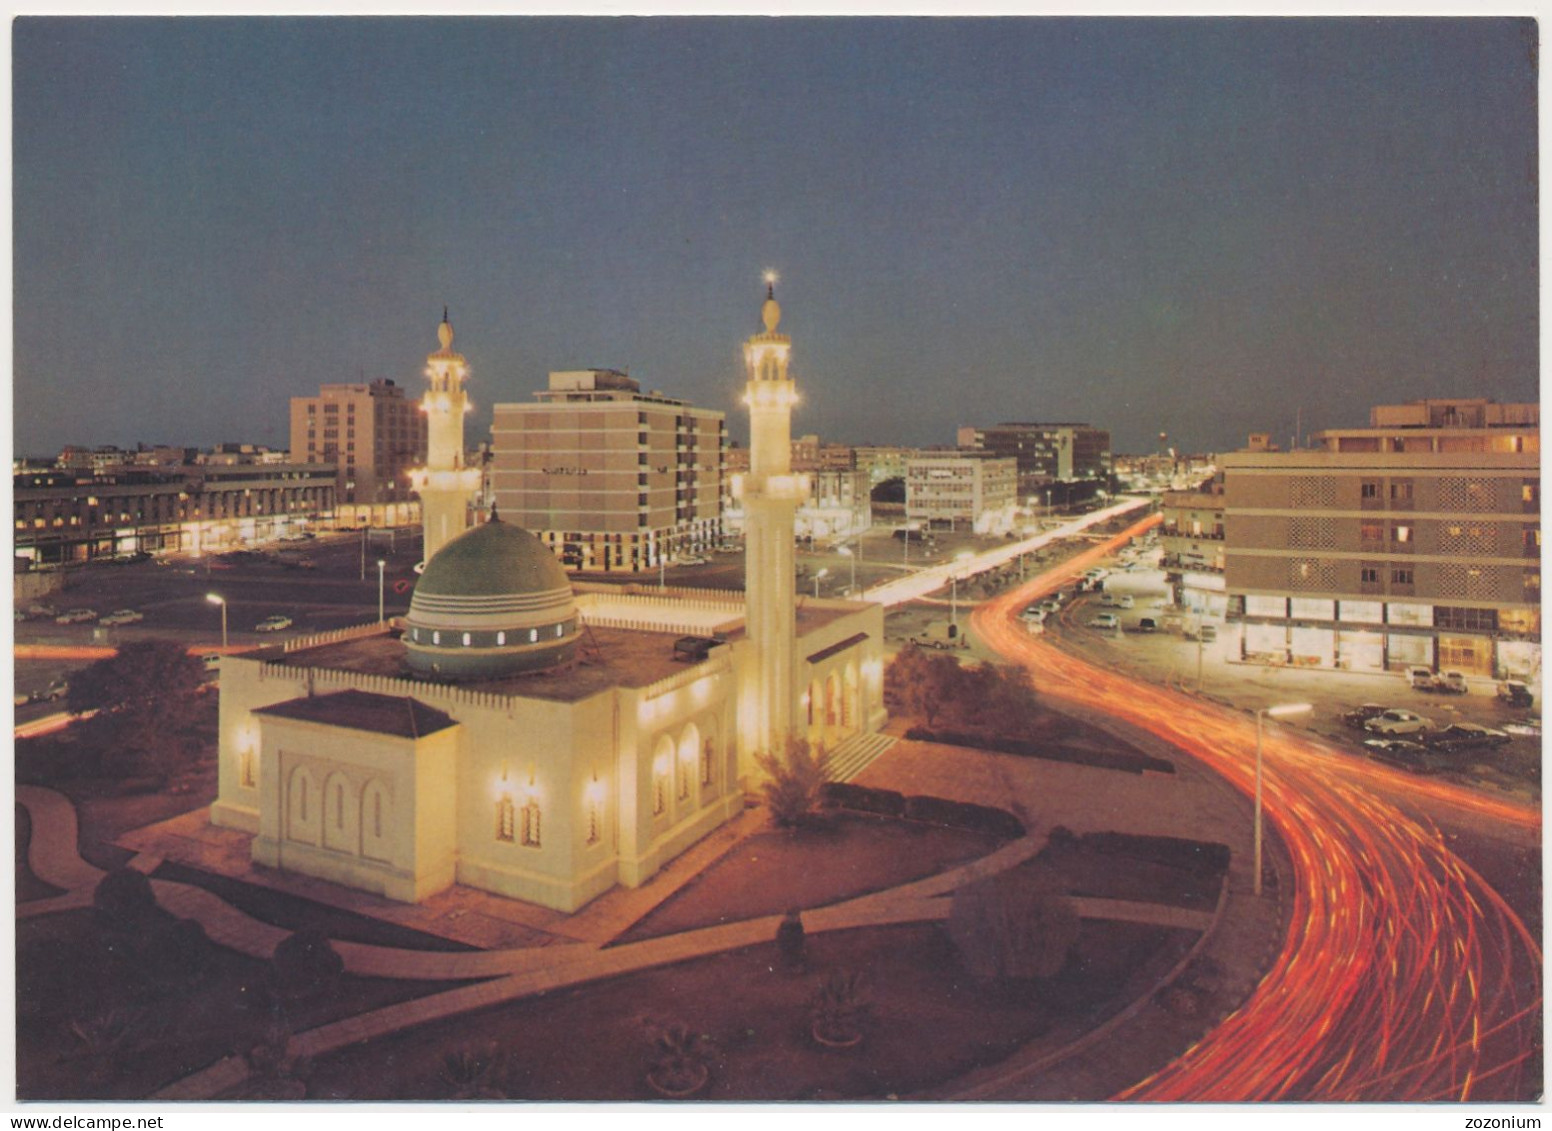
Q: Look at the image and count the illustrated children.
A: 0